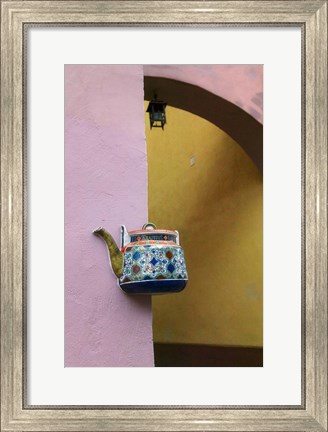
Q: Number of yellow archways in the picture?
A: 1